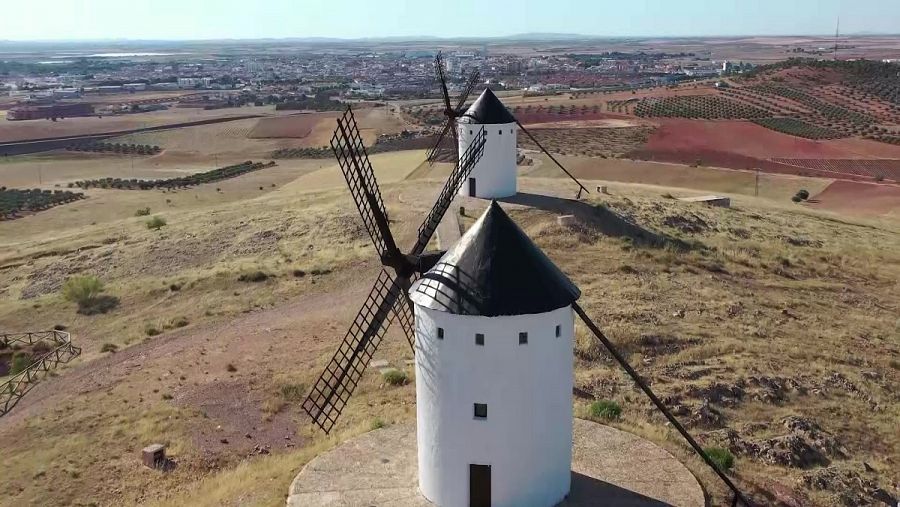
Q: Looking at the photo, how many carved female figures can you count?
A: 0